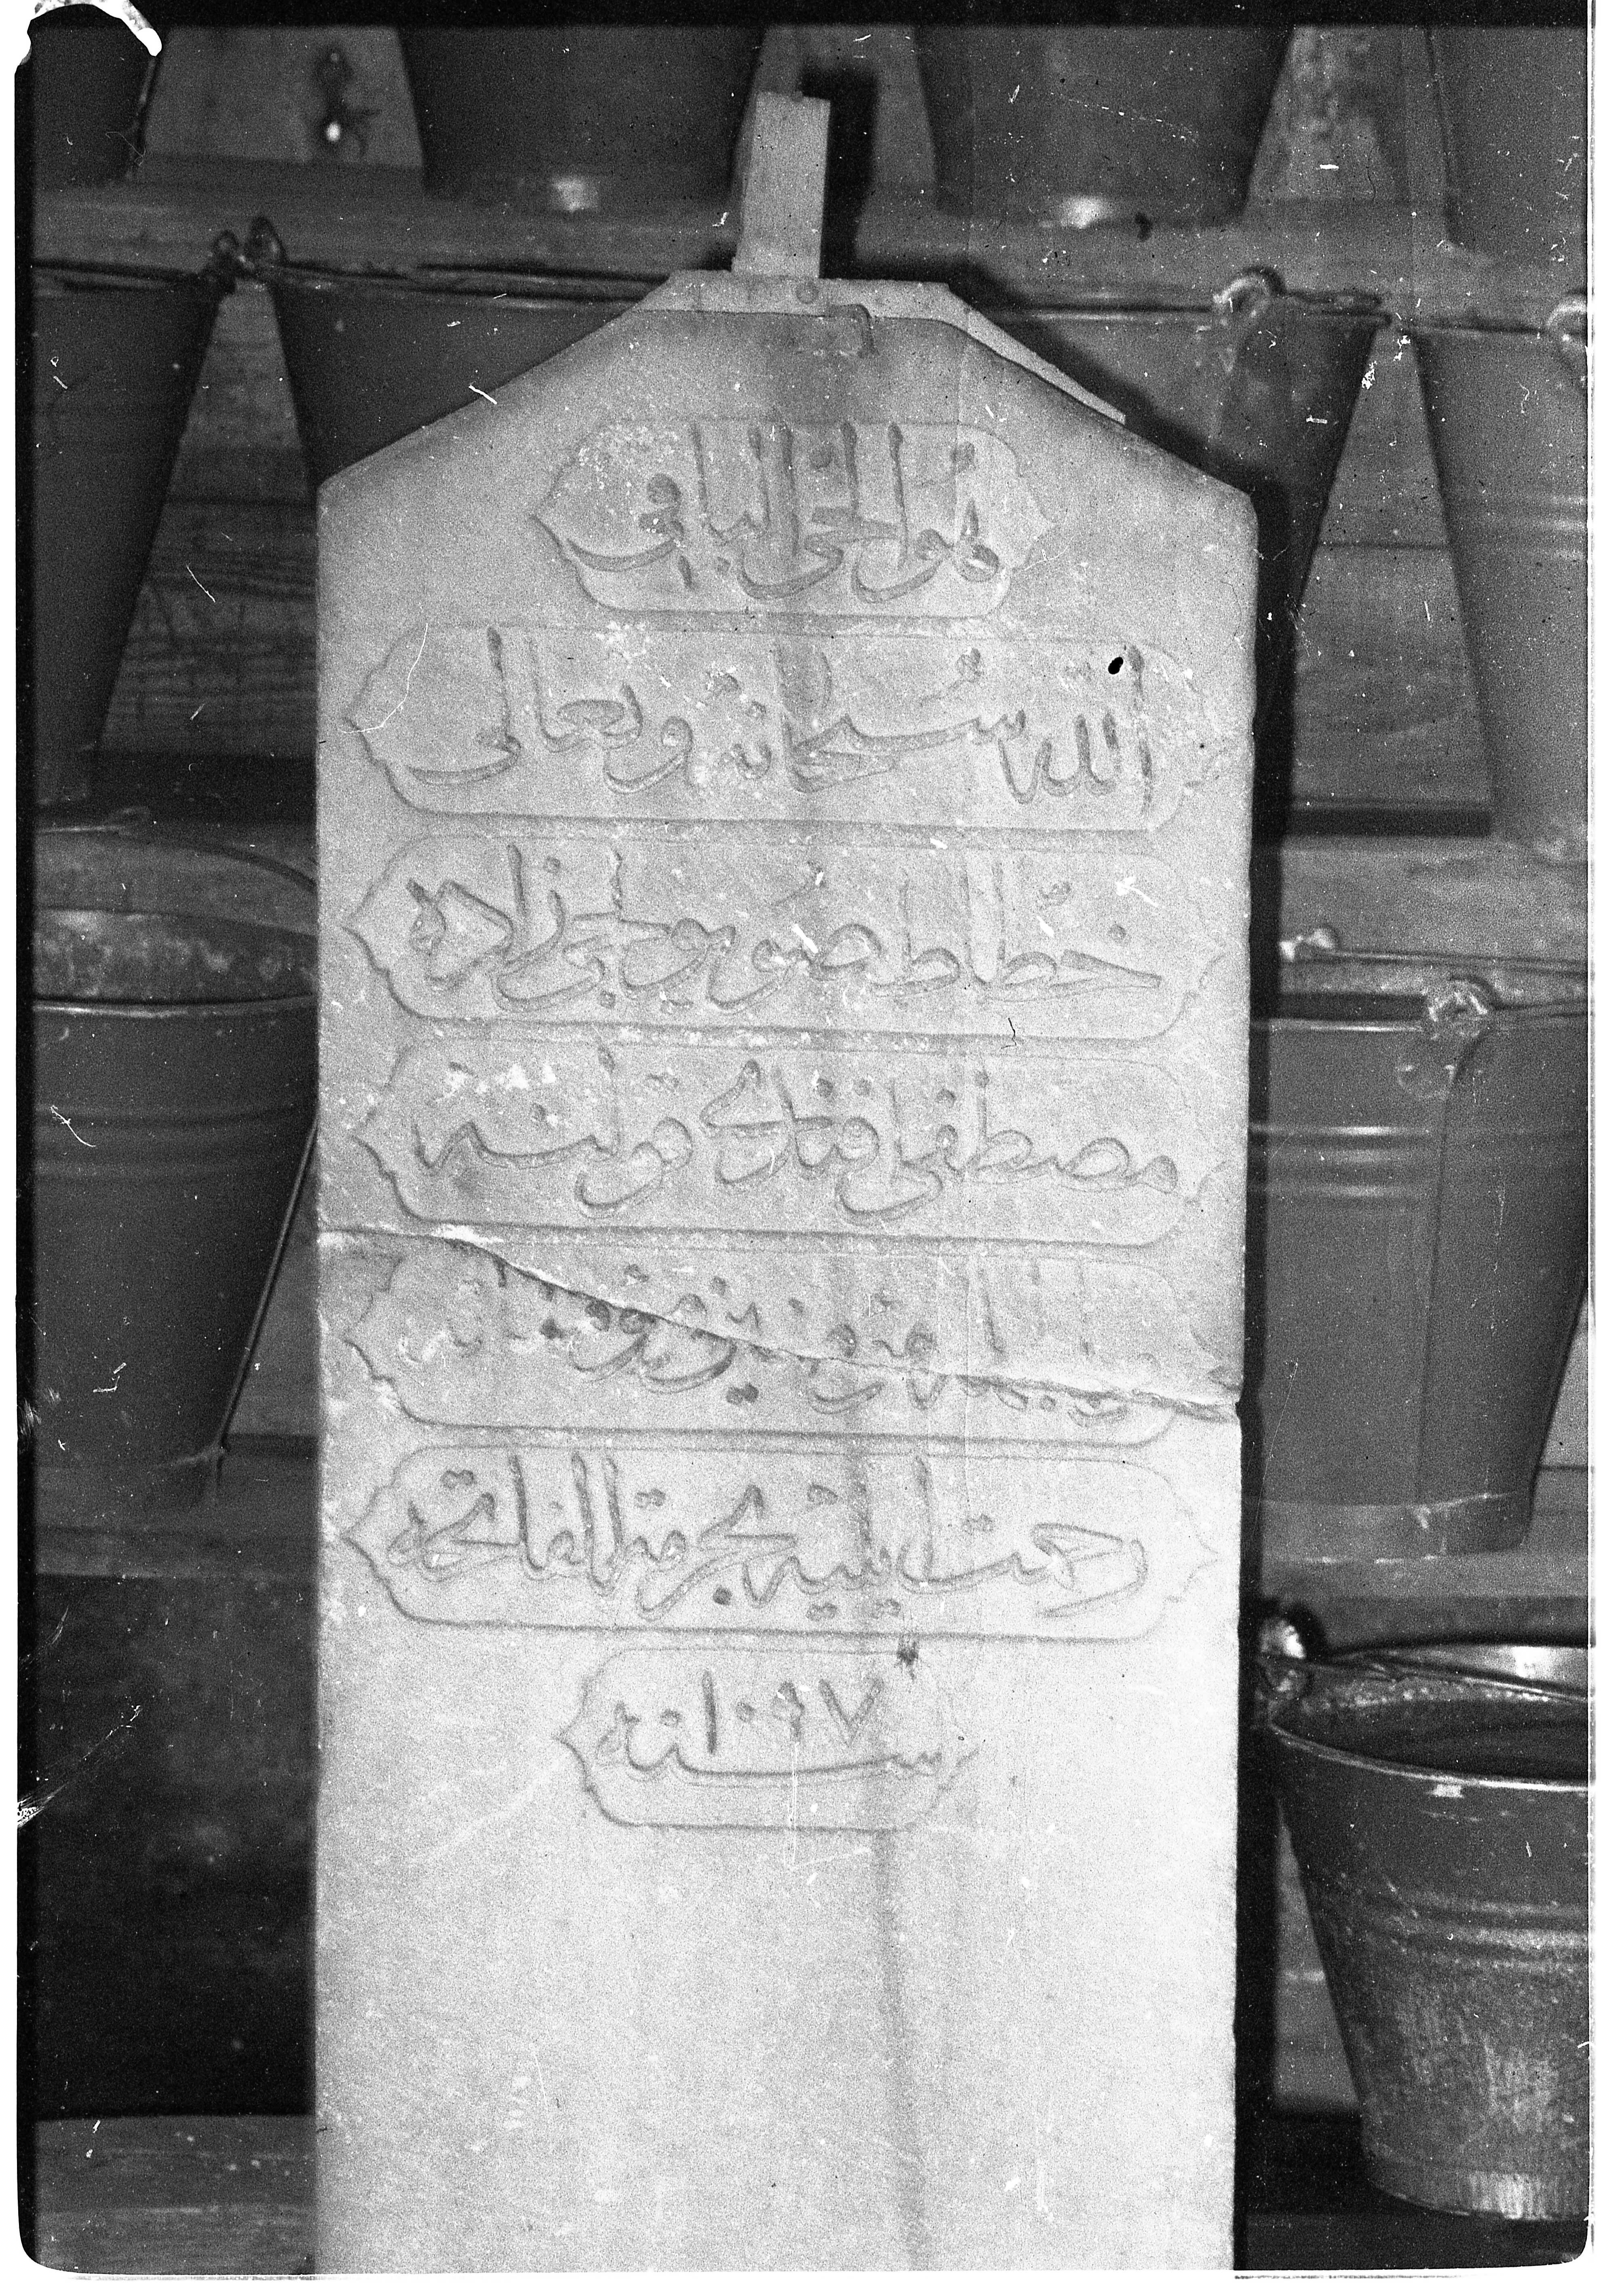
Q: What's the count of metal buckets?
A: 11